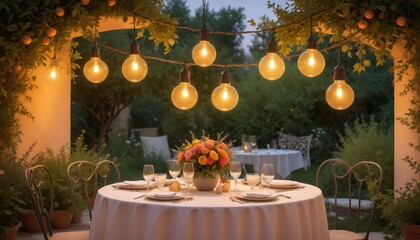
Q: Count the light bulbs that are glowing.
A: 9